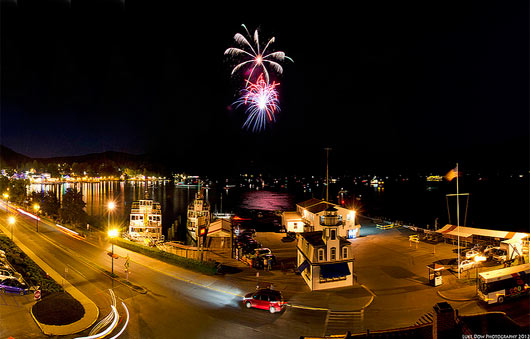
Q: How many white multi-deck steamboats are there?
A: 2